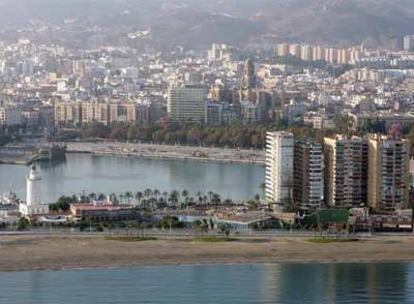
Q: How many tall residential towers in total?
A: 4